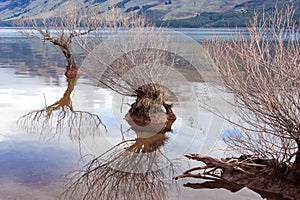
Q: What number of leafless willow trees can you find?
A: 3